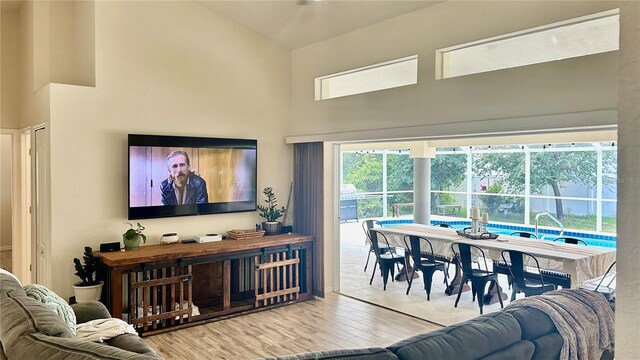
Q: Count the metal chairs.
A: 9